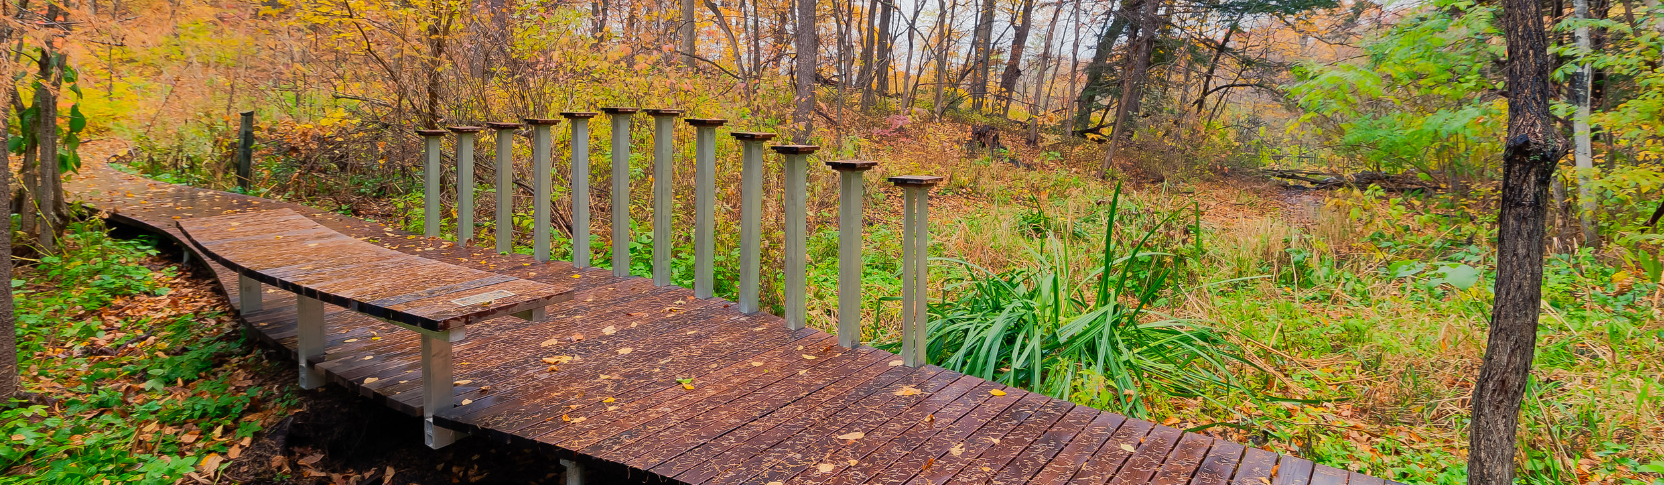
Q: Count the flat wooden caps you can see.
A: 12